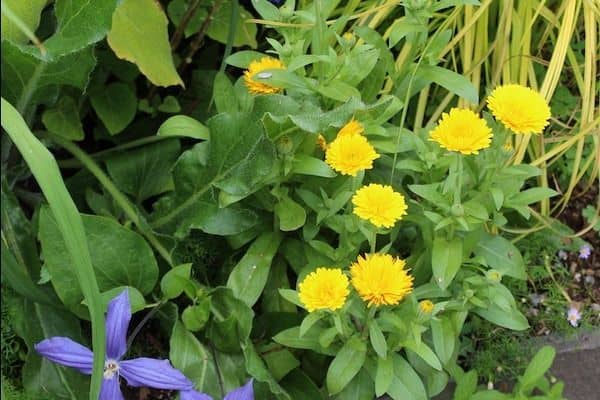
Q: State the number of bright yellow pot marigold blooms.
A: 7